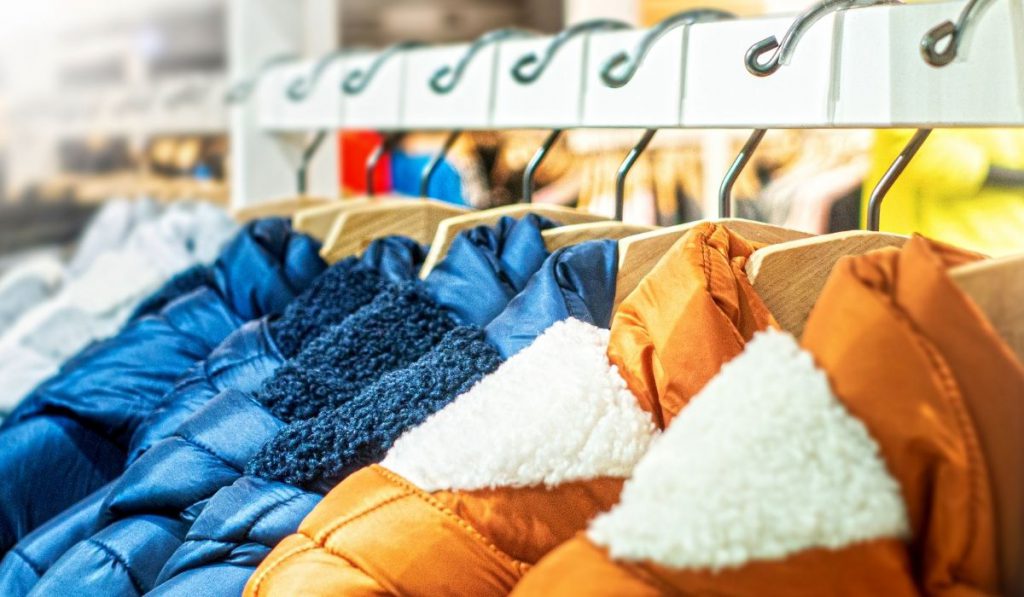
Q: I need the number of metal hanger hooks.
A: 8